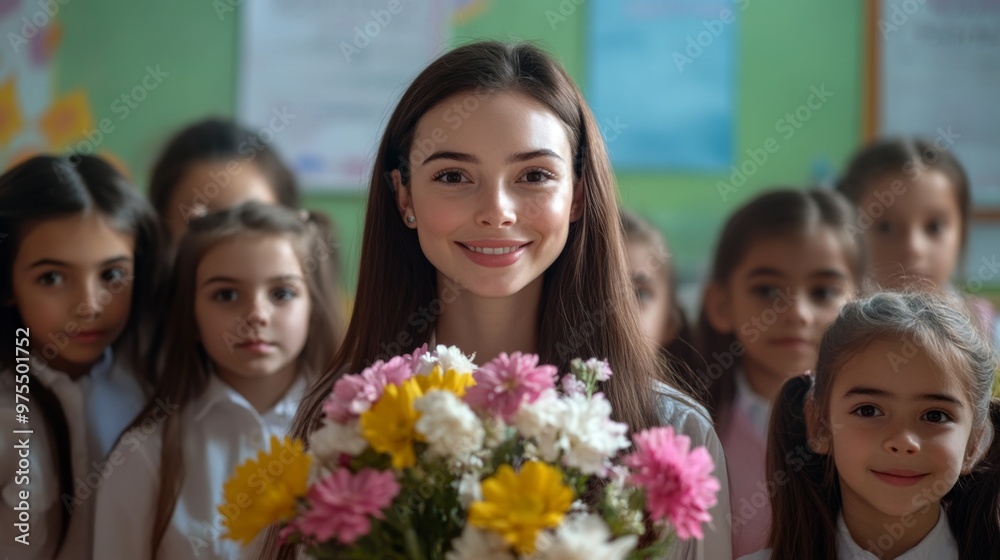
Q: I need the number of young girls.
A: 7